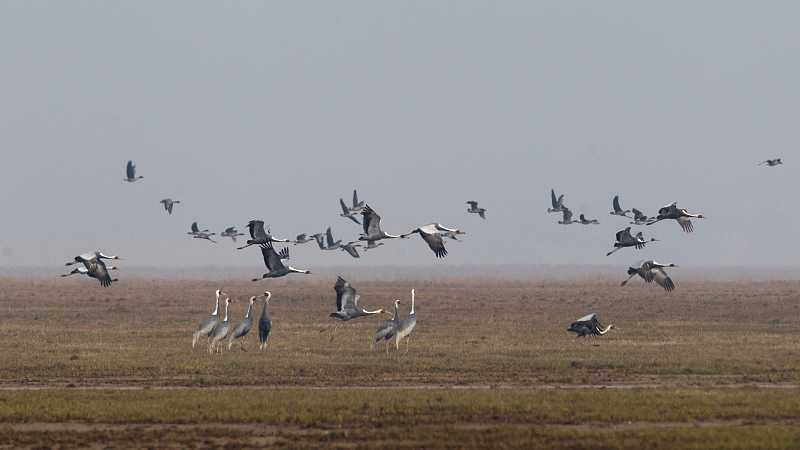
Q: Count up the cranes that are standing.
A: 6